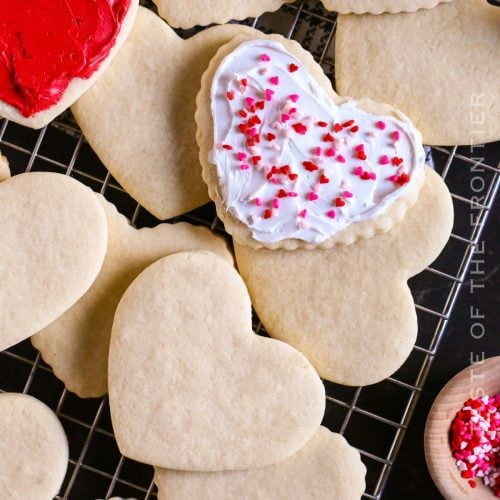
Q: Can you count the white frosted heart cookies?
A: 1